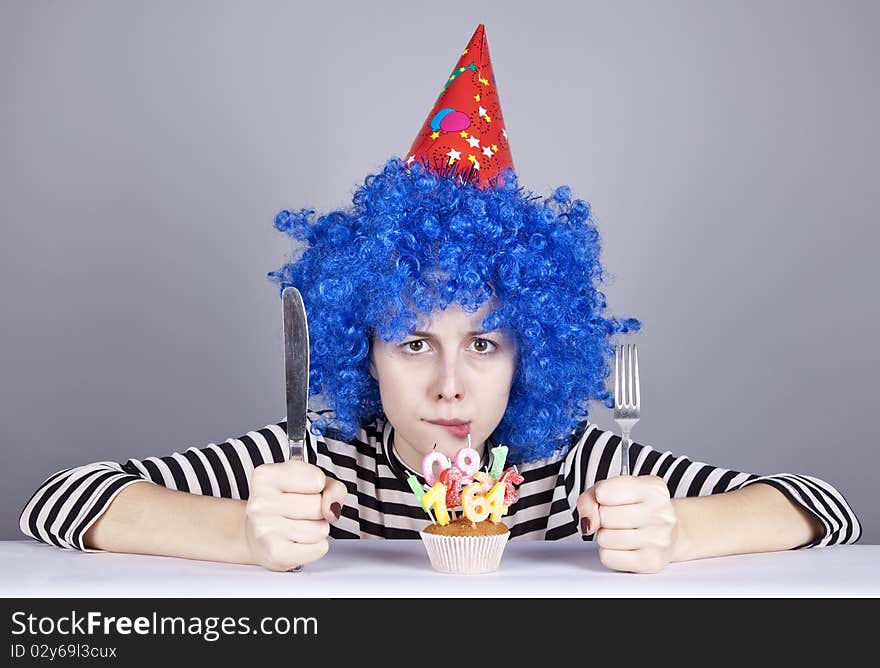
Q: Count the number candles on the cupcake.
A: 10